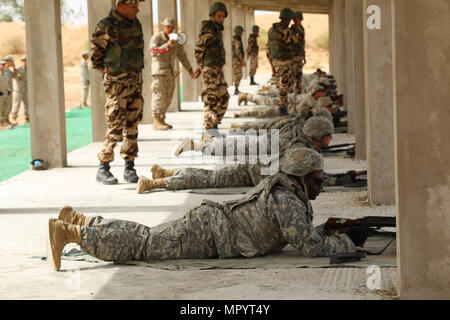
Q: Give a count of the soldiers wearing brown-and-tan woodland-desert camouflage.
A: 6